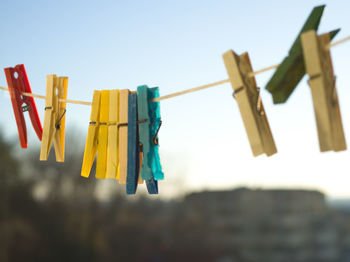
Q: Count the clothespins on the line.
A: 11